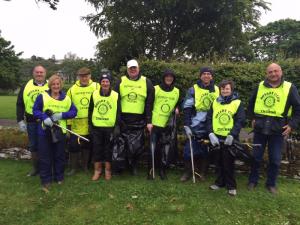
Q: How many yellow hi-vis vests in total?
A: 9